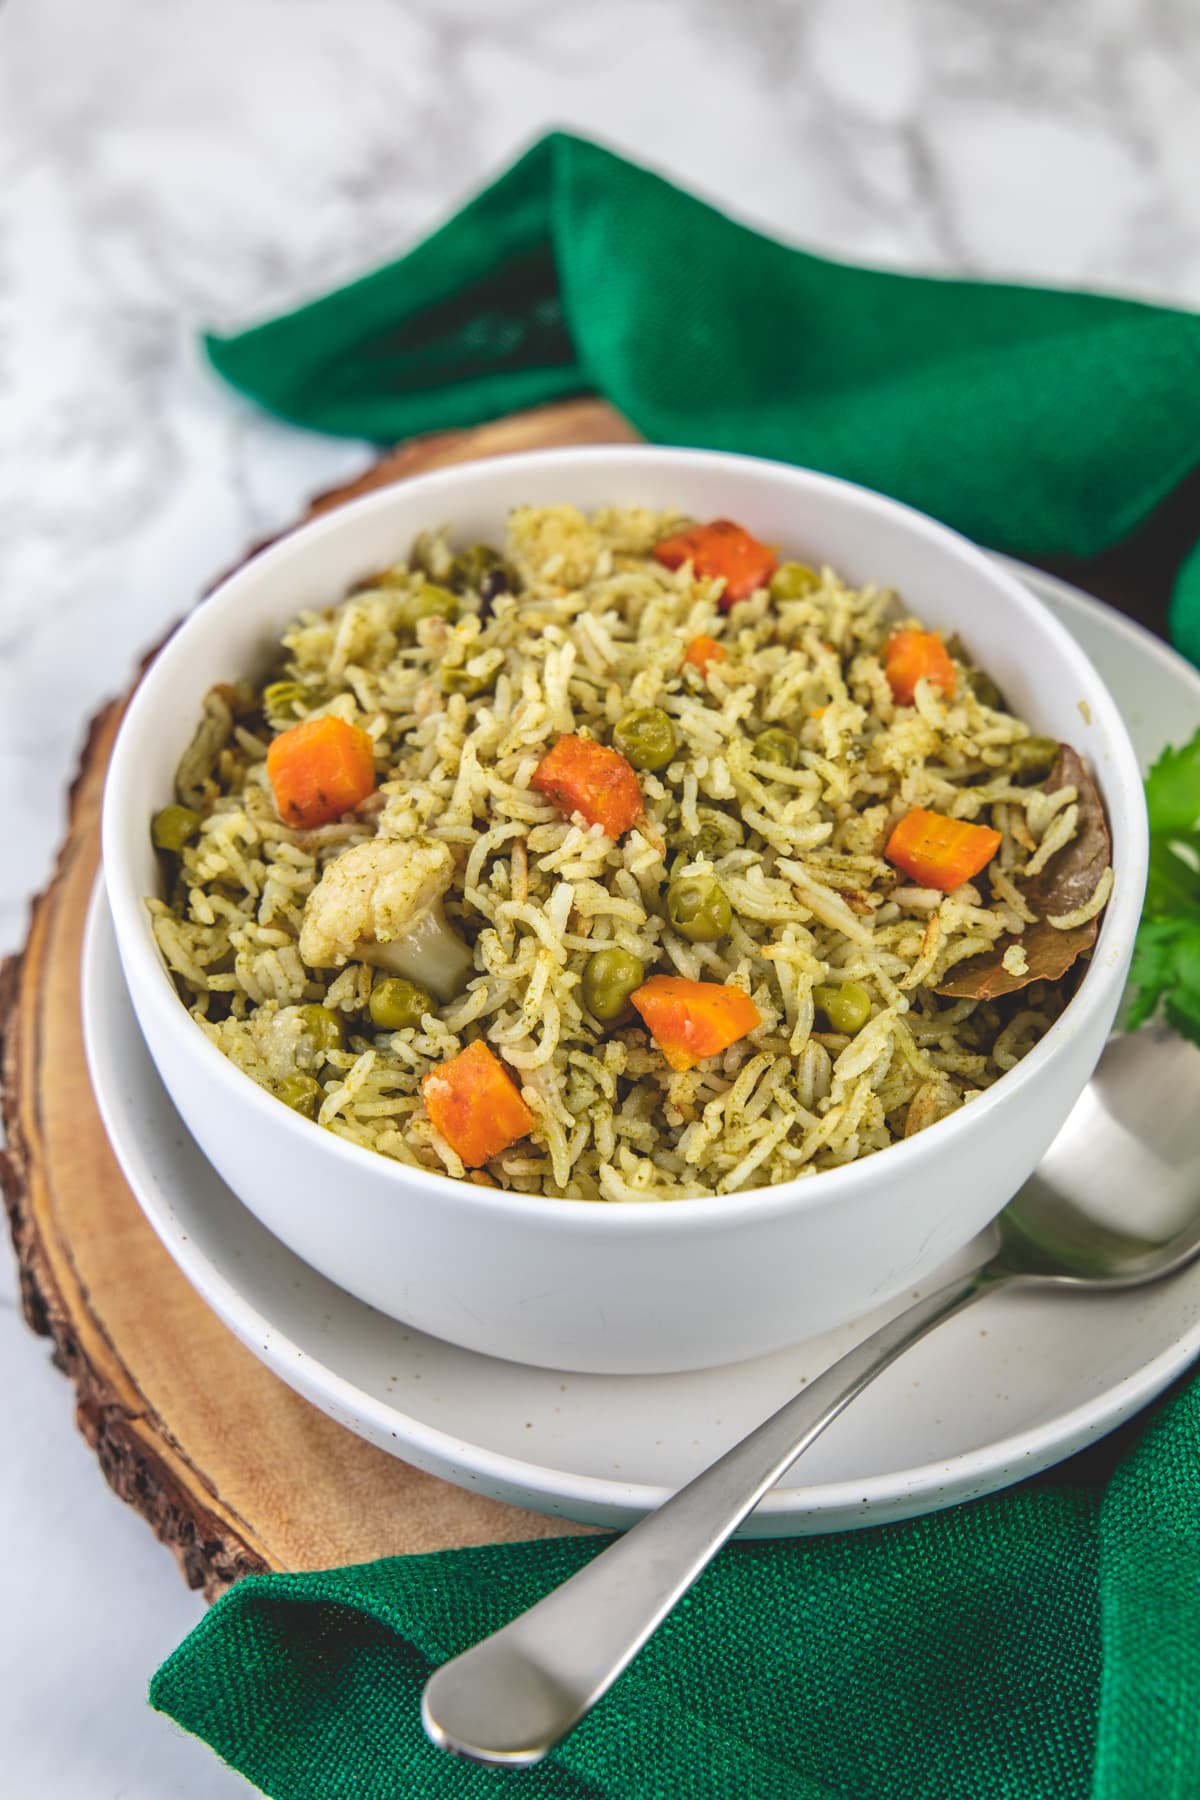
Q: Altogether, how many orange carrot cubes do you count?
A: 8